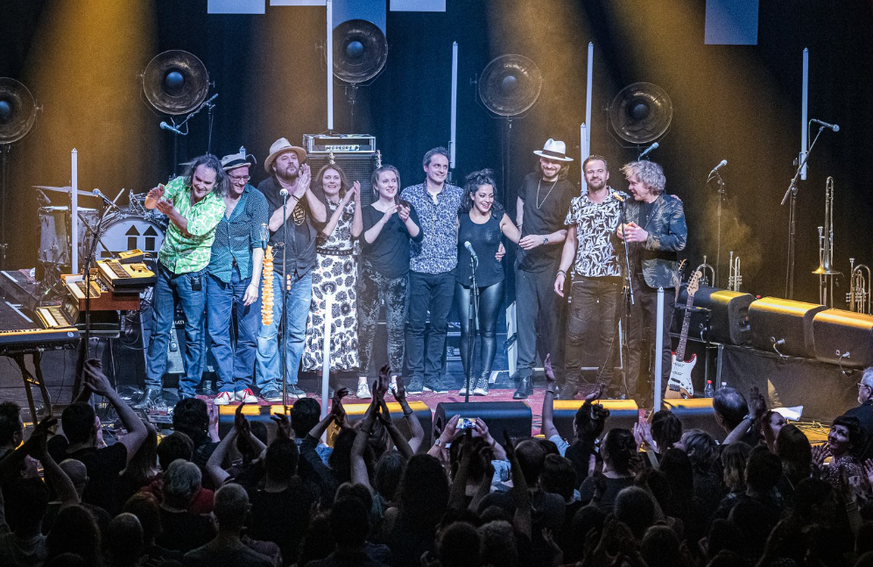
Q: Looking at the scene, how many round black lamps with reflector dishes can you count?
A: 5